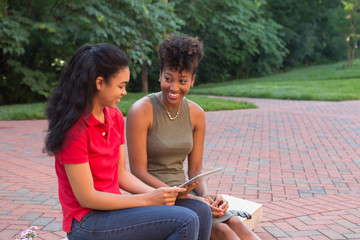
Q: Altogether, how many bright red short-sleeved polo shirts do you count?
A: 1